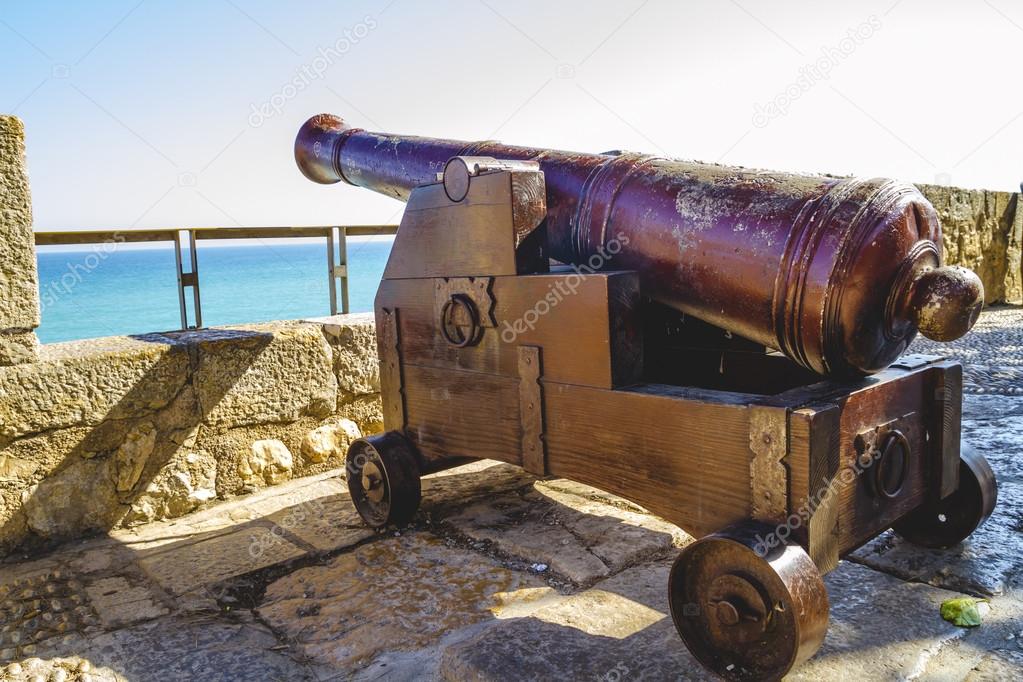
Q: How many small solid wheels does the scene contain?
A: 3